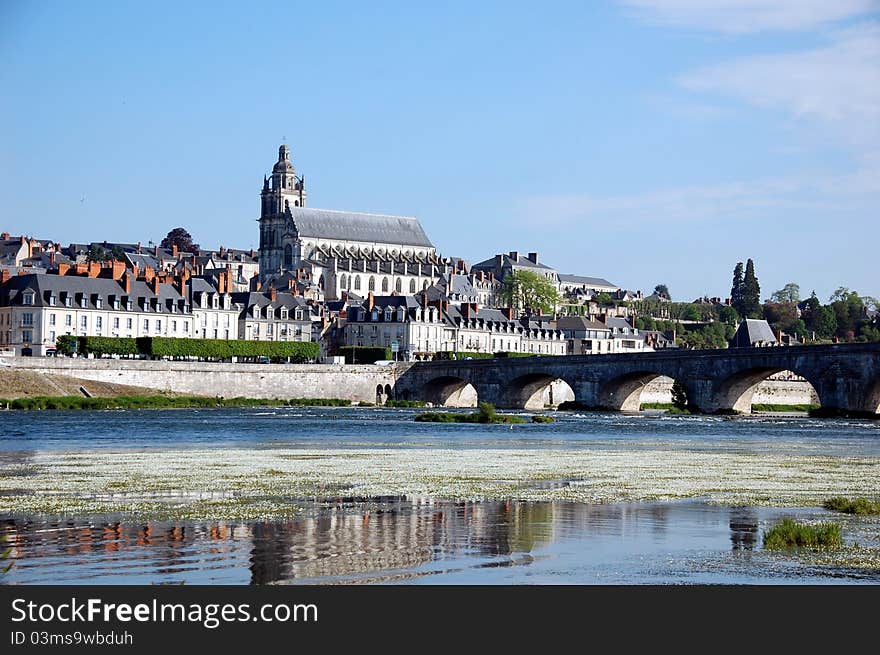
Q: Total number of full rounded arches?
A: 4